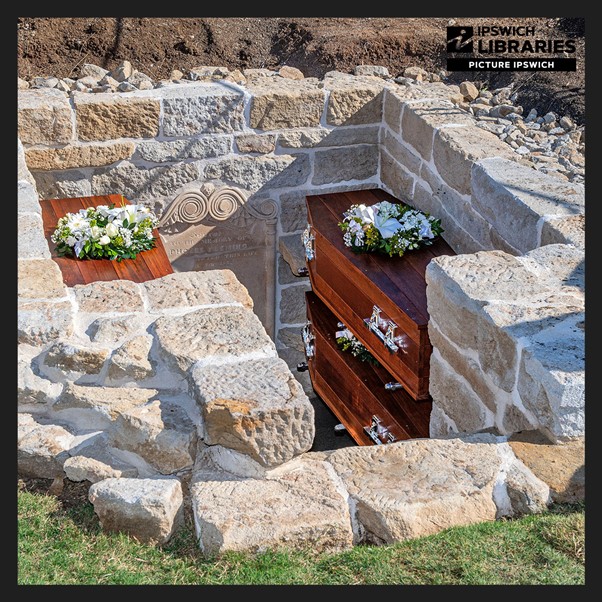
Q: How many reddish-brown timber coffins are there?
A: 3